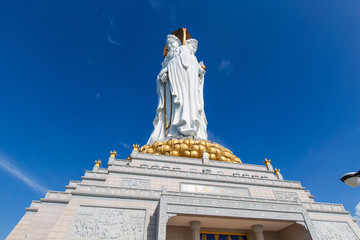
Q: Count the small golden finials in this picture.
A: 5